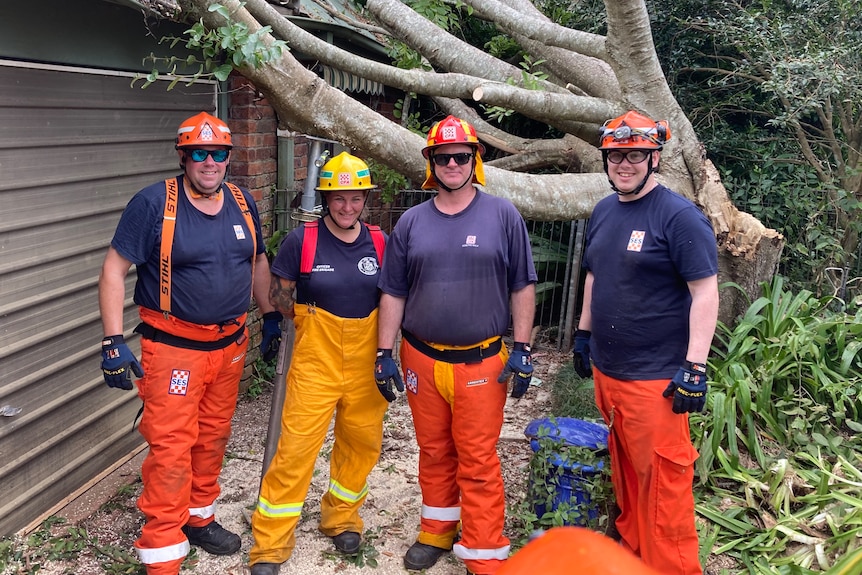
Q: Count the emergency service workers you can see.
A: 4